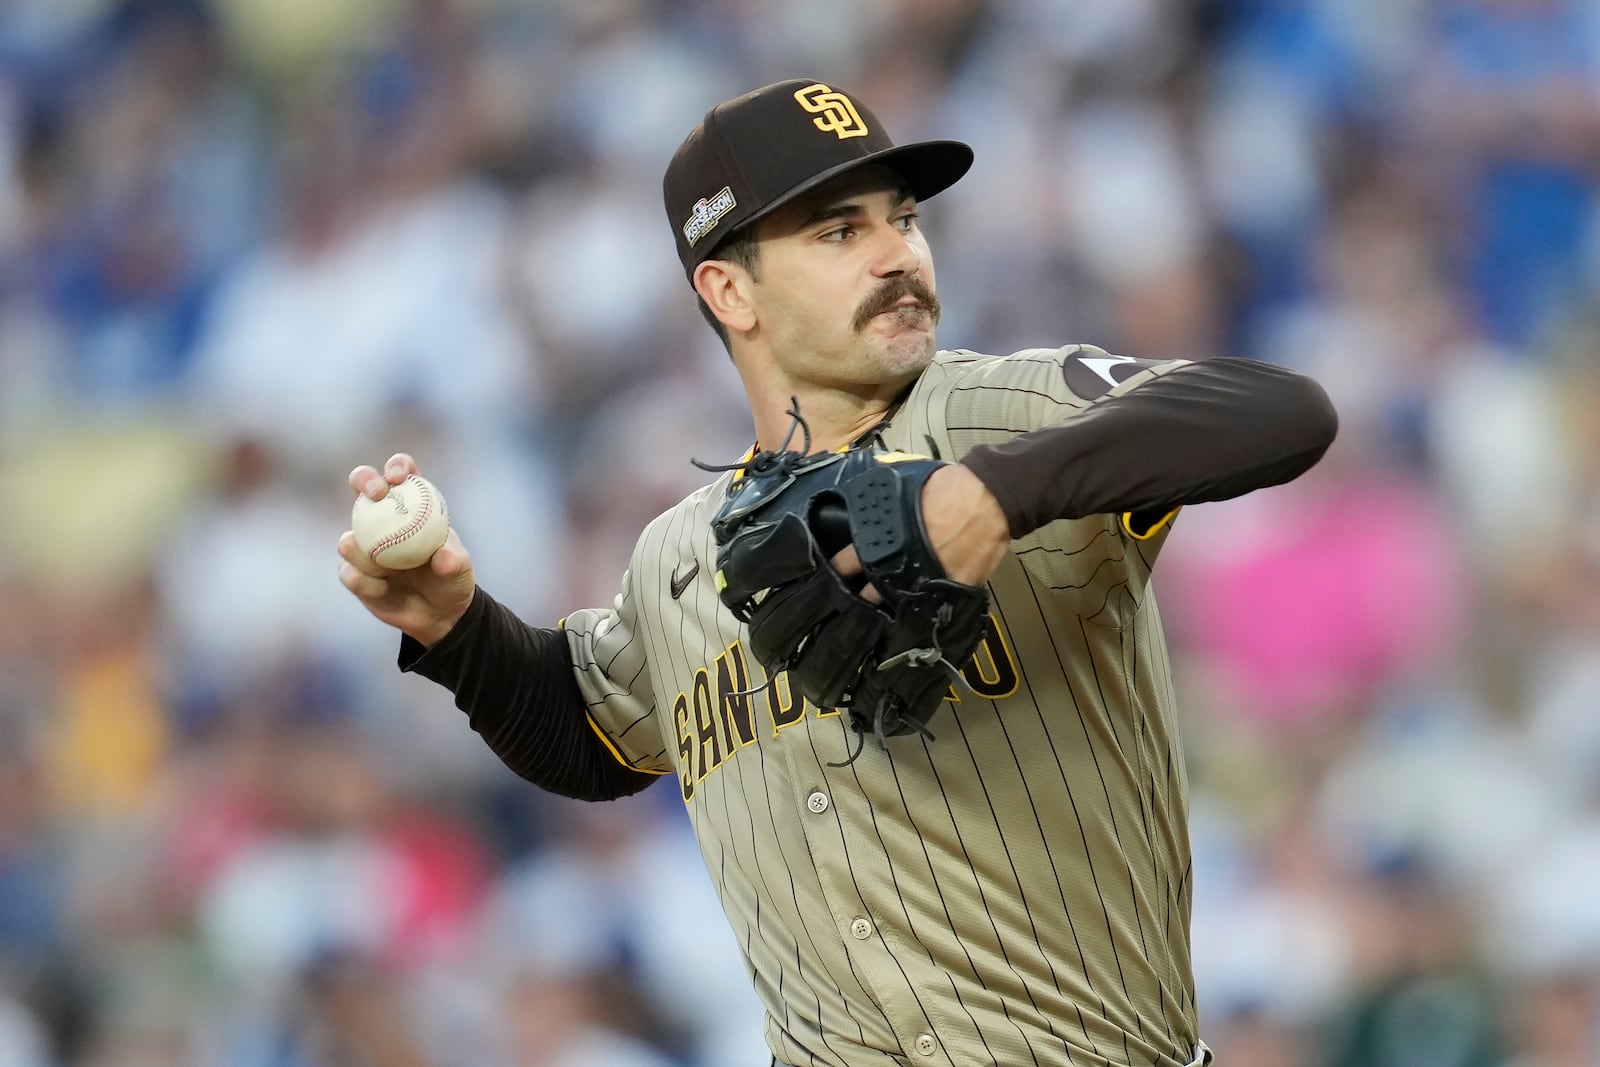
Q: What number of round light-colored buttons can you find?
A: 3